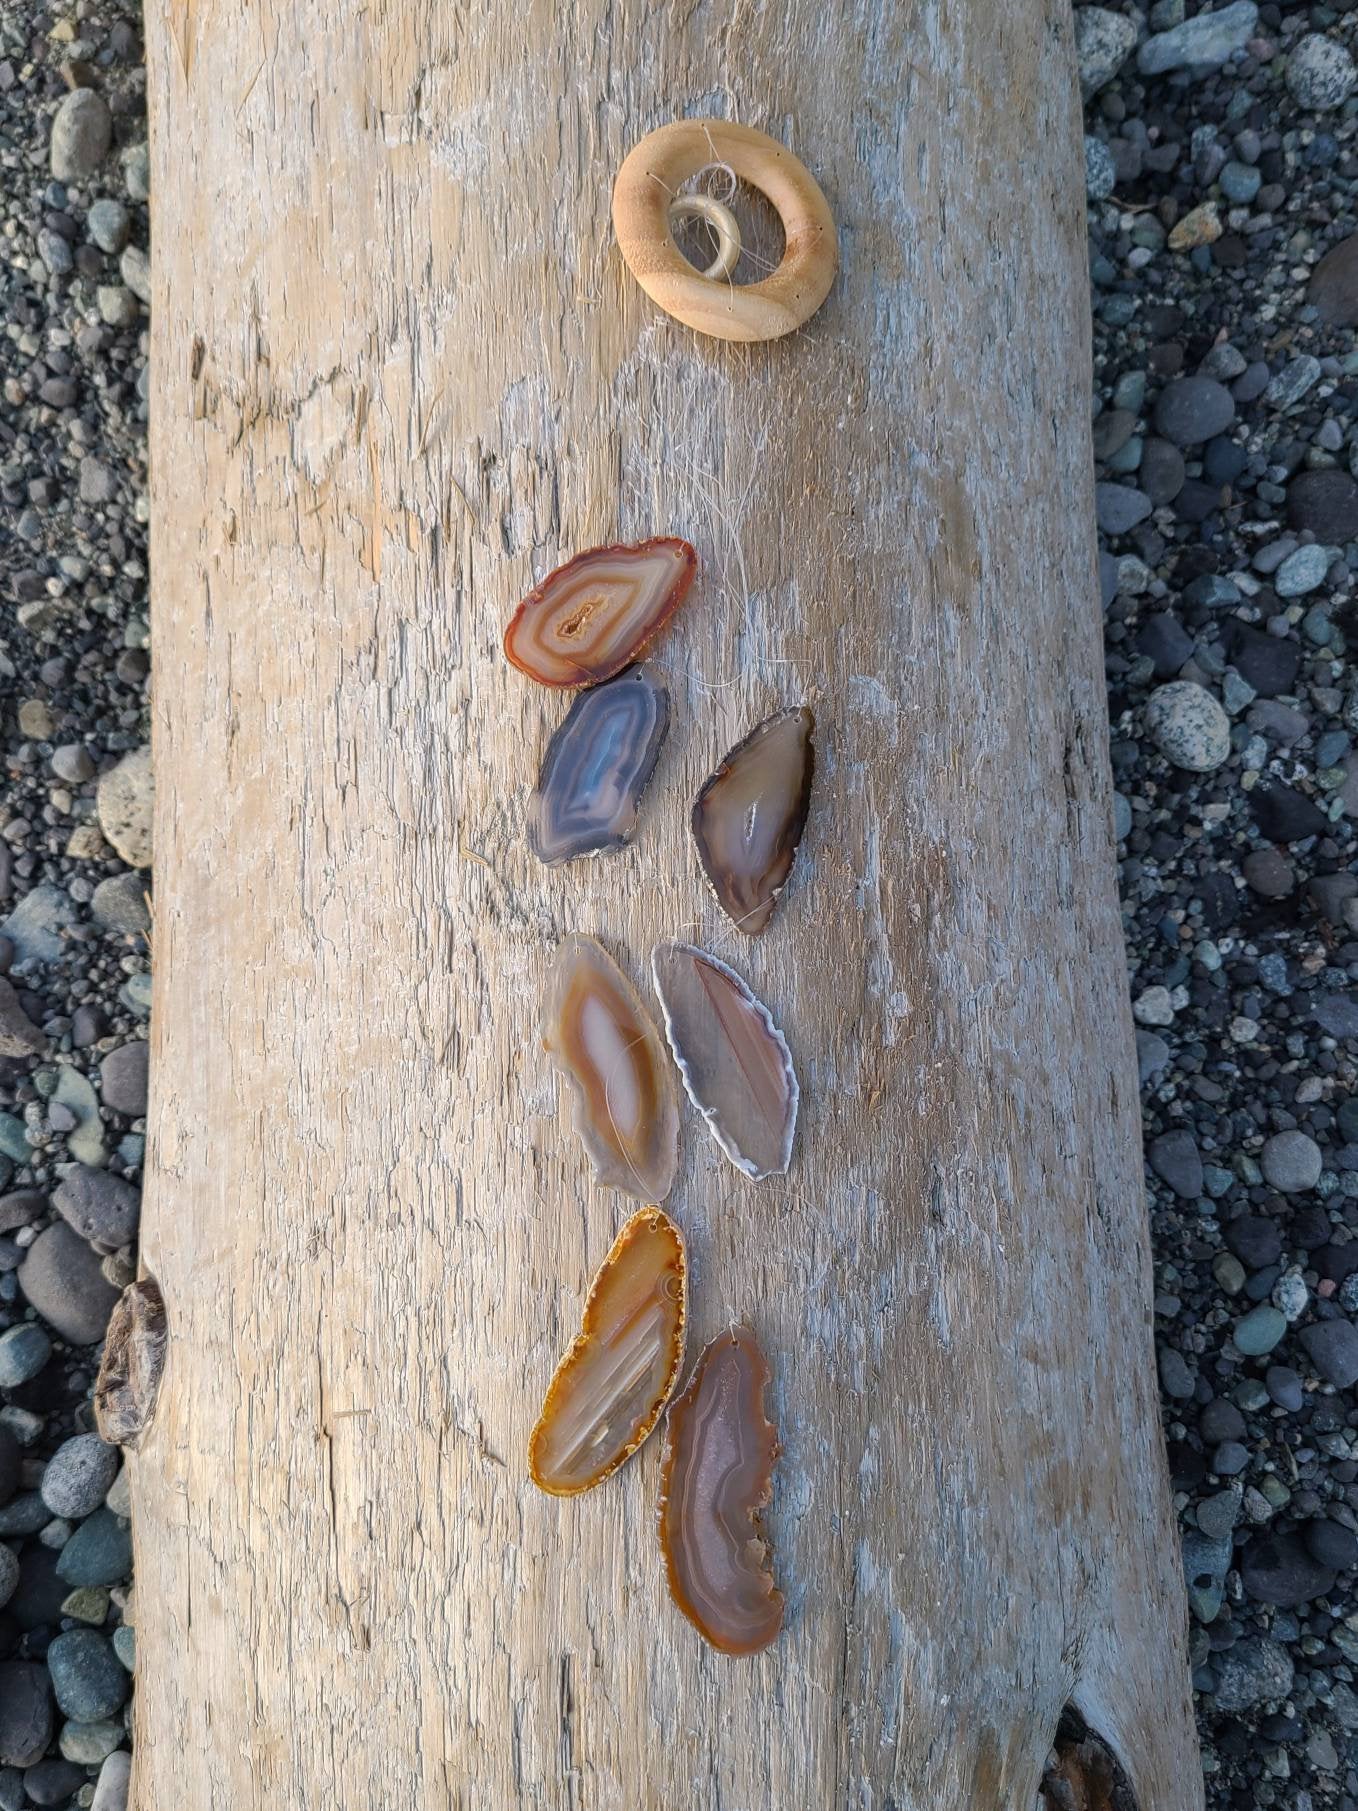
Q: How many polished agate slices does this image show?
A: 7